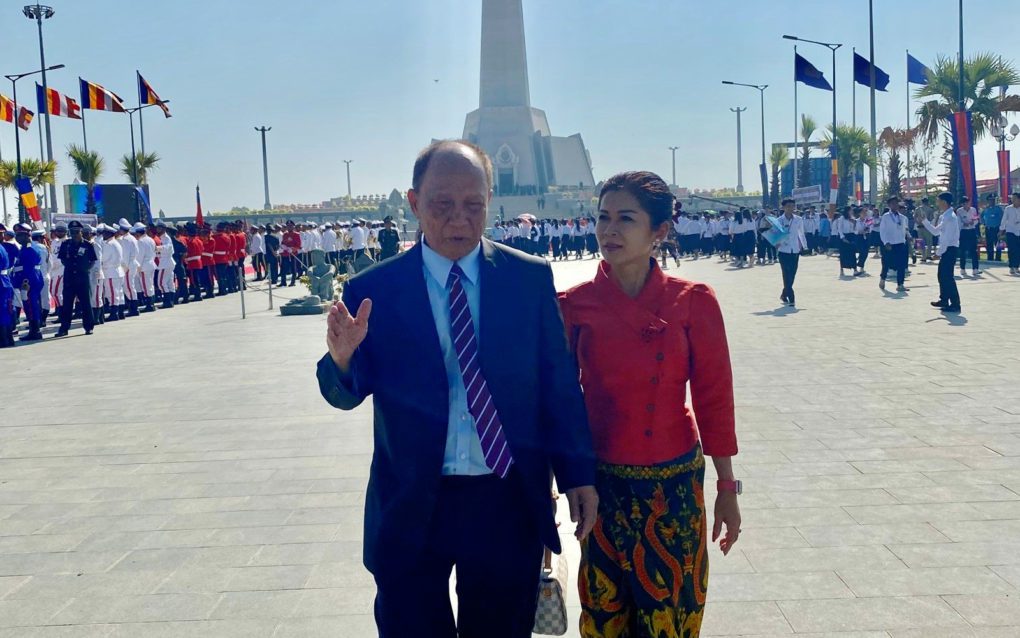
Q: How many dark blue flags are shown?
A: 3